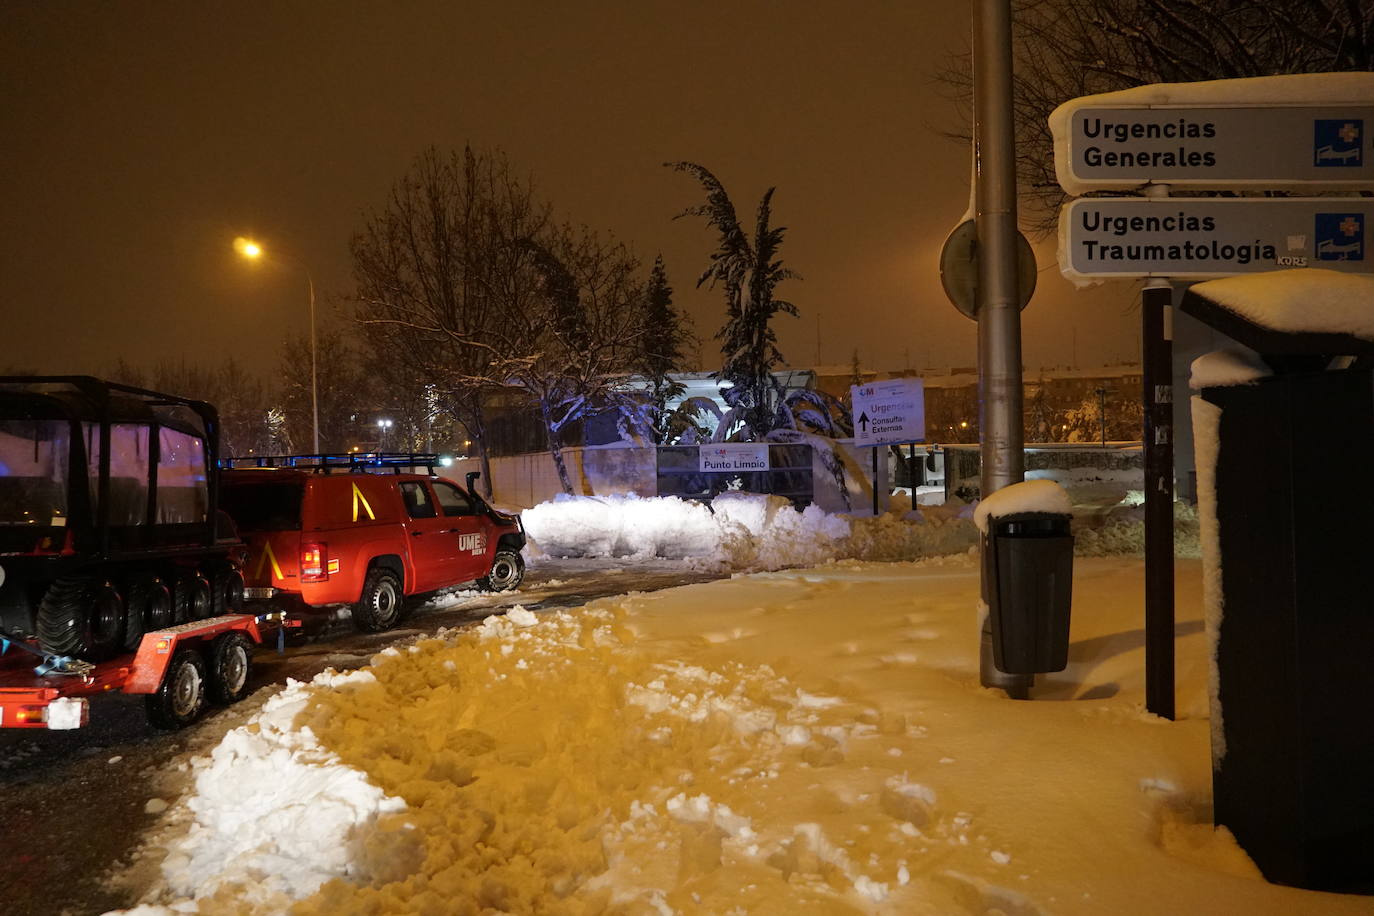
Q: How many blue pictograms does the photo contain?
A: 2